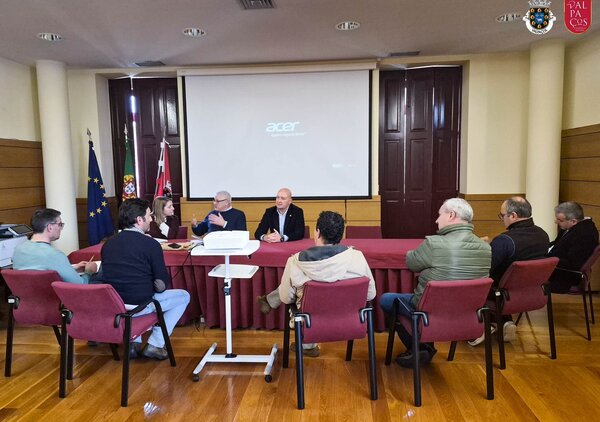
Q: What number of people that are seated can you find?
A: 9